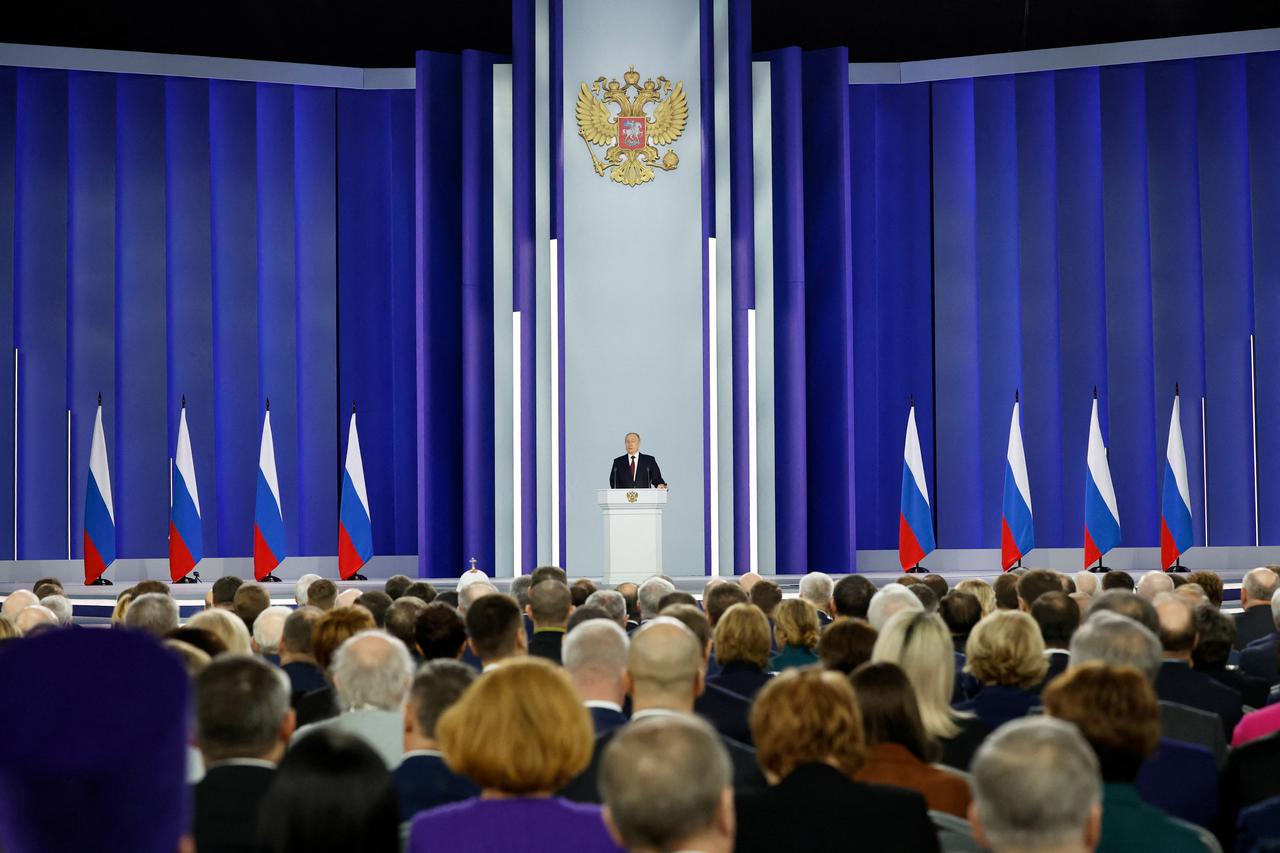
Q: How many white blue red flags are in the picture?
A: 8